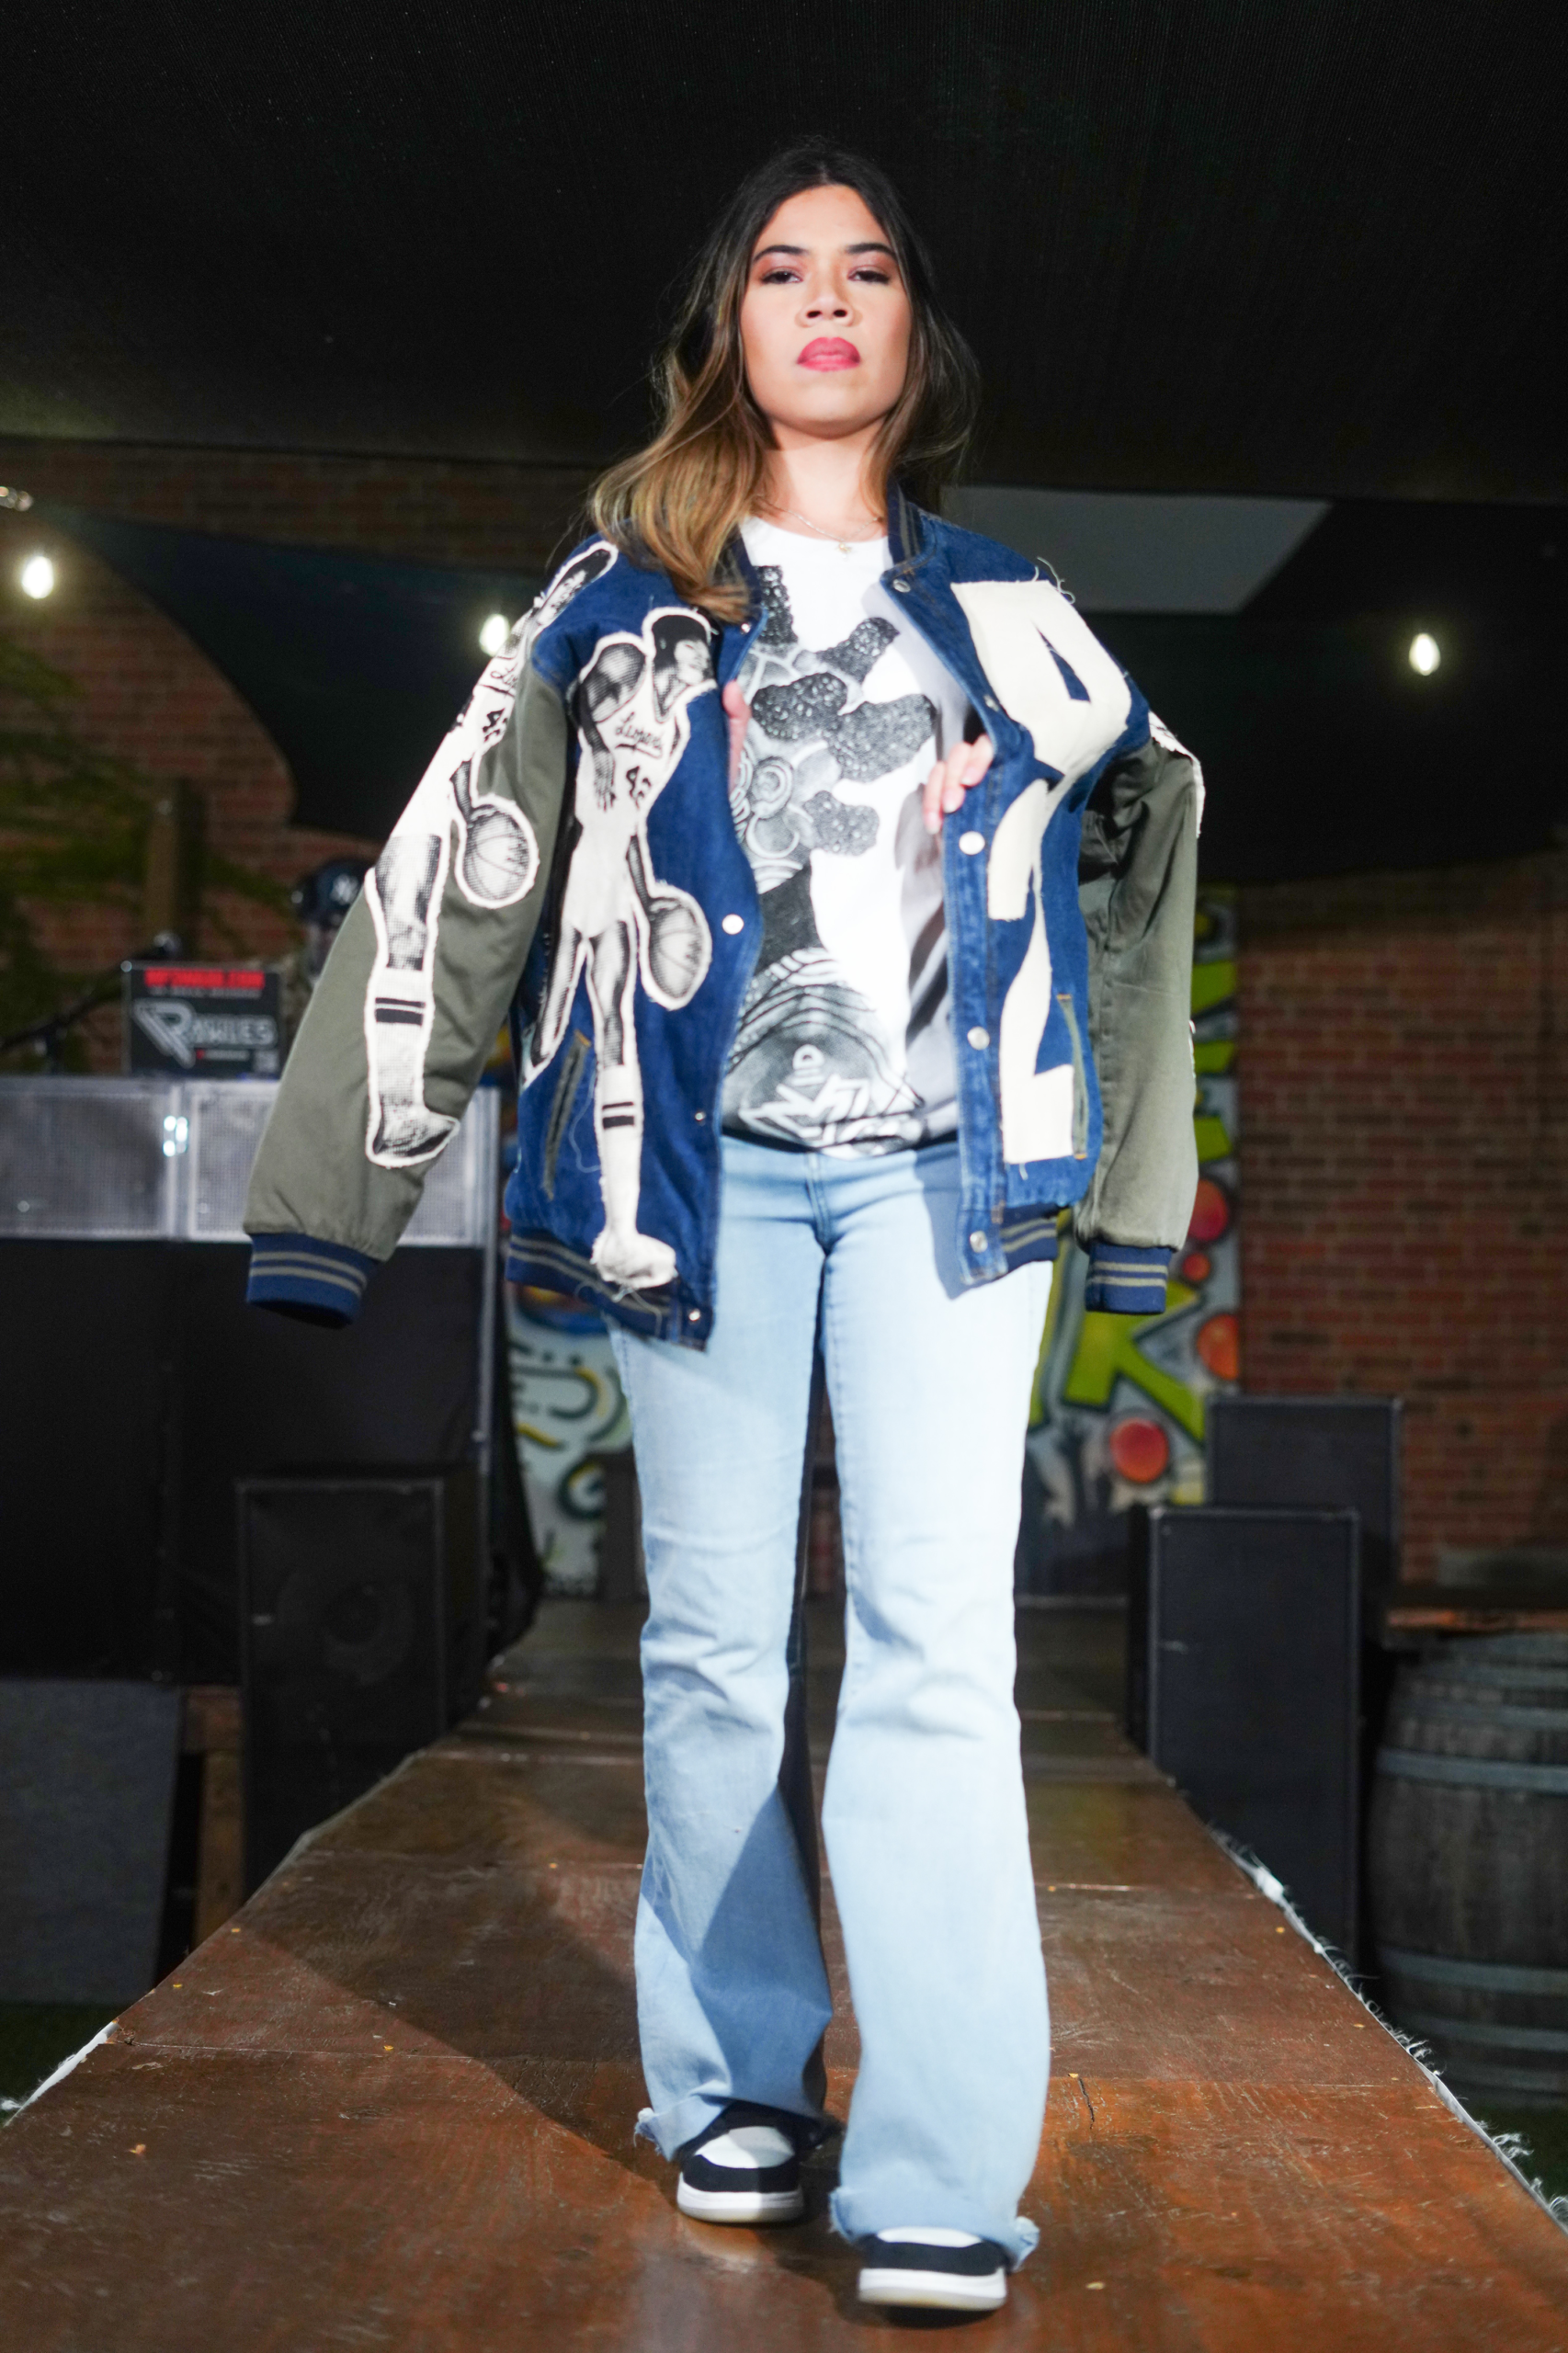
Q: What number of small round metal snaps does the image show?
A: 9